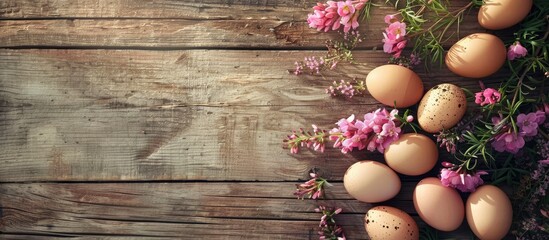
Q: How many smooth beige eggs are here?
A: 7